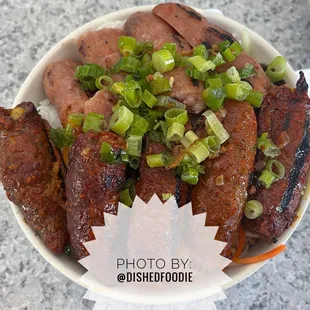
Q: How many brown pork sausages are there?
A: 5